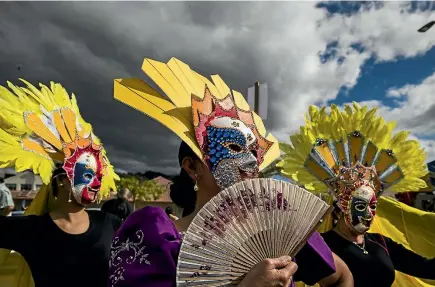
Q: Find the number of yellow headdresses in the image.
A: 3